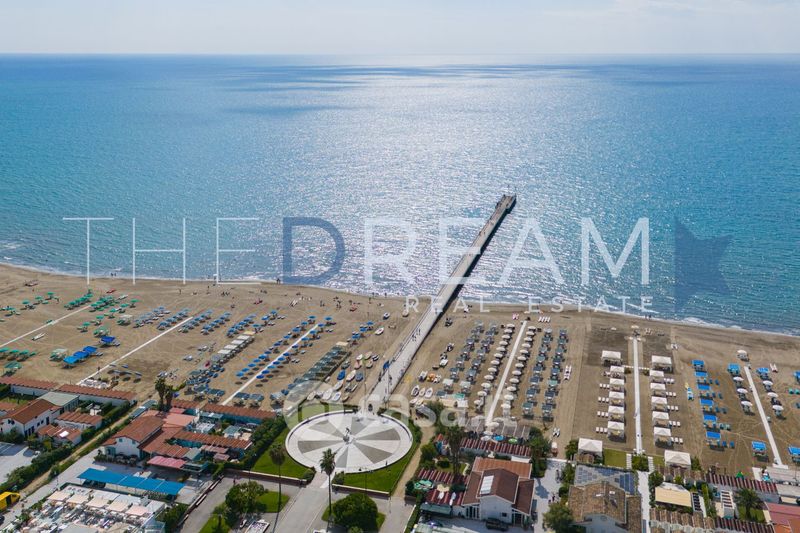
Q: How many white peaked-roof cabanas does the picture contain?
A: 14